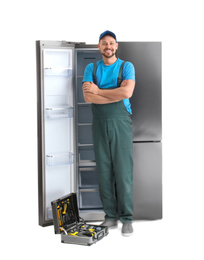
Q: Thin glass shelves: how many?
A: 4